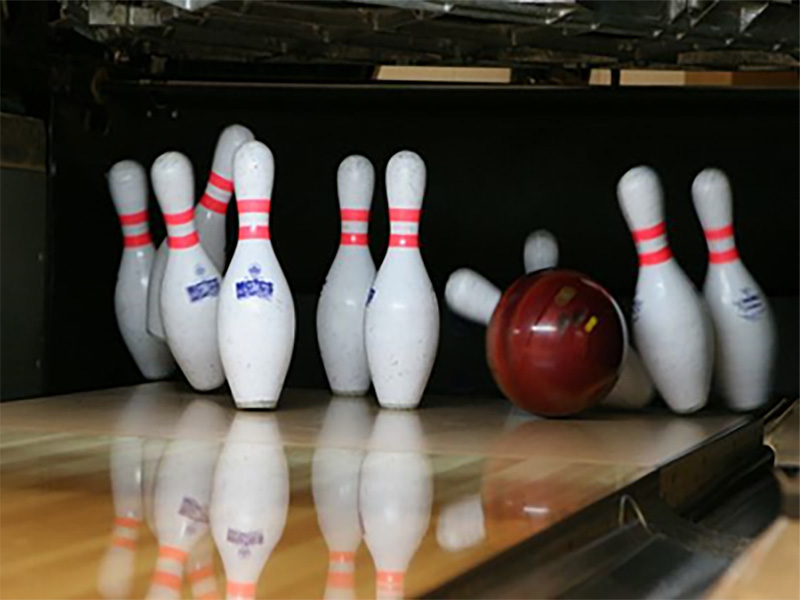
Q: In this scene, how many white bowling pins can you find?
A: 10